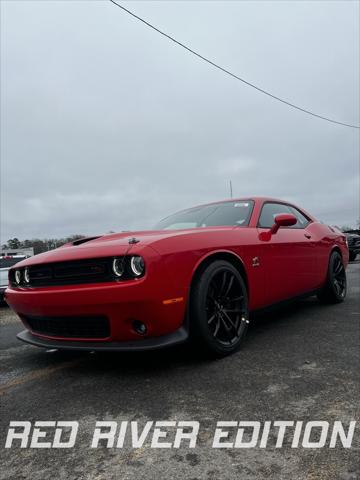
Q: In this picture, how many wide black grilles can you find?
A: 2